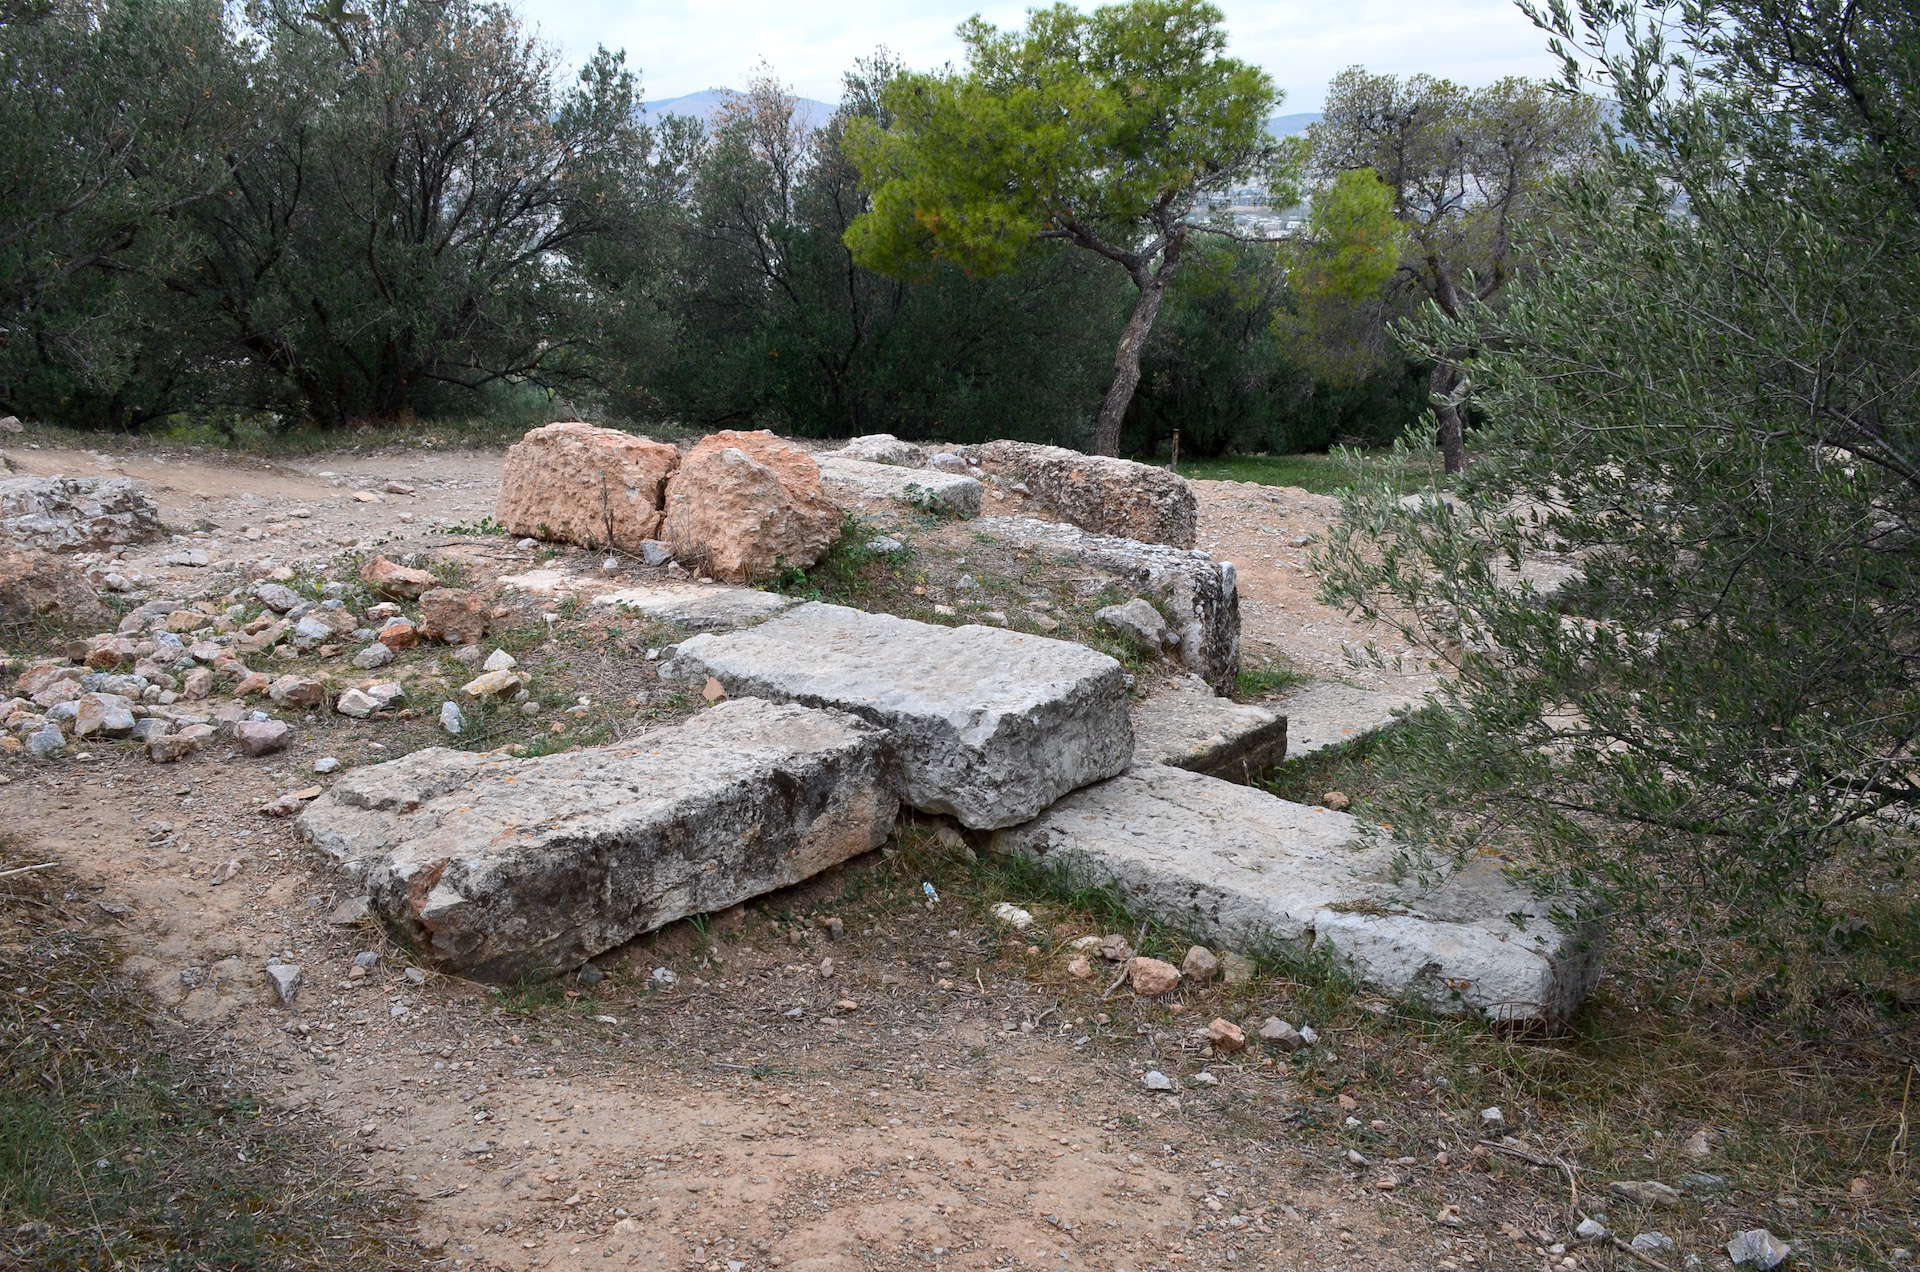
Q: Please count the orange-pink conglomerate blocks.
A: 2